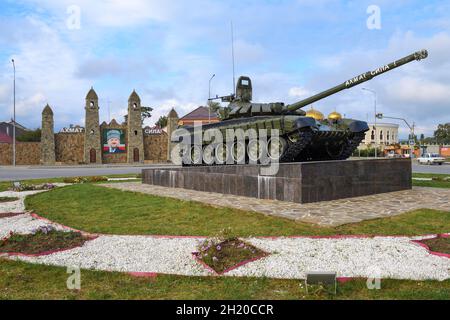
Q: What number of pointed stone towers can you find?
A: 4